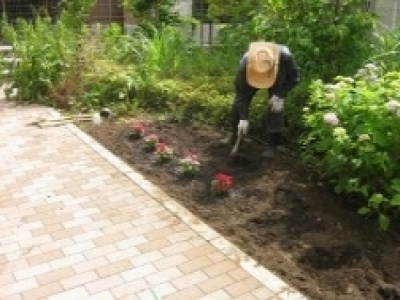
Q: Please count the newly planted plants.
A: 5